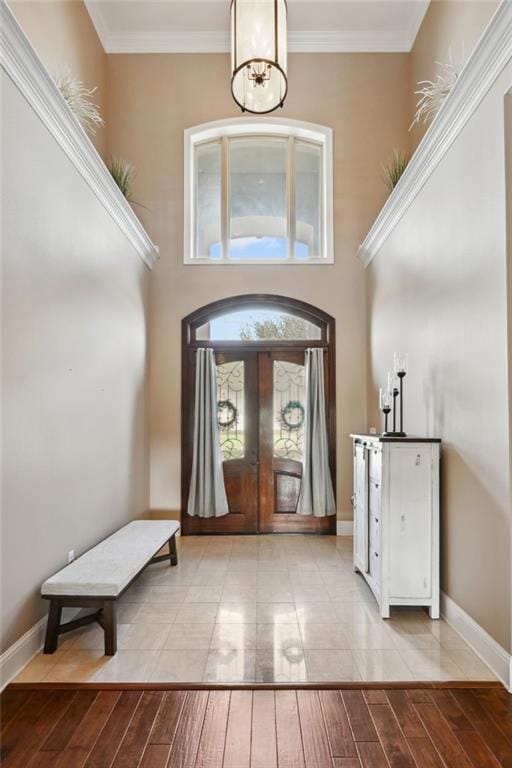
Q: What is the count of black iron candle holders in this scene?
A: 3